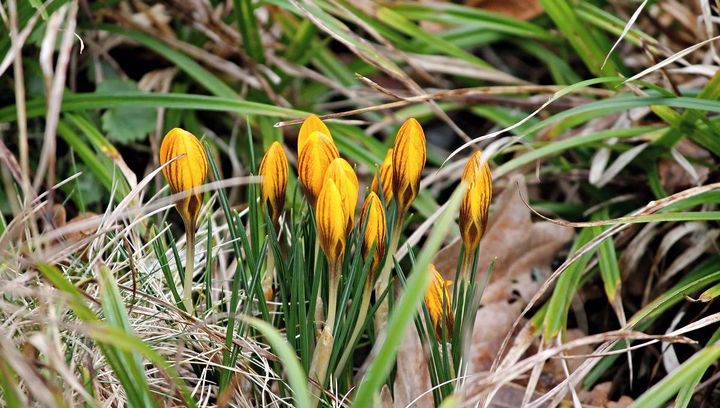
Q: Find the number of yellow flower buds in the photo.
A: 11